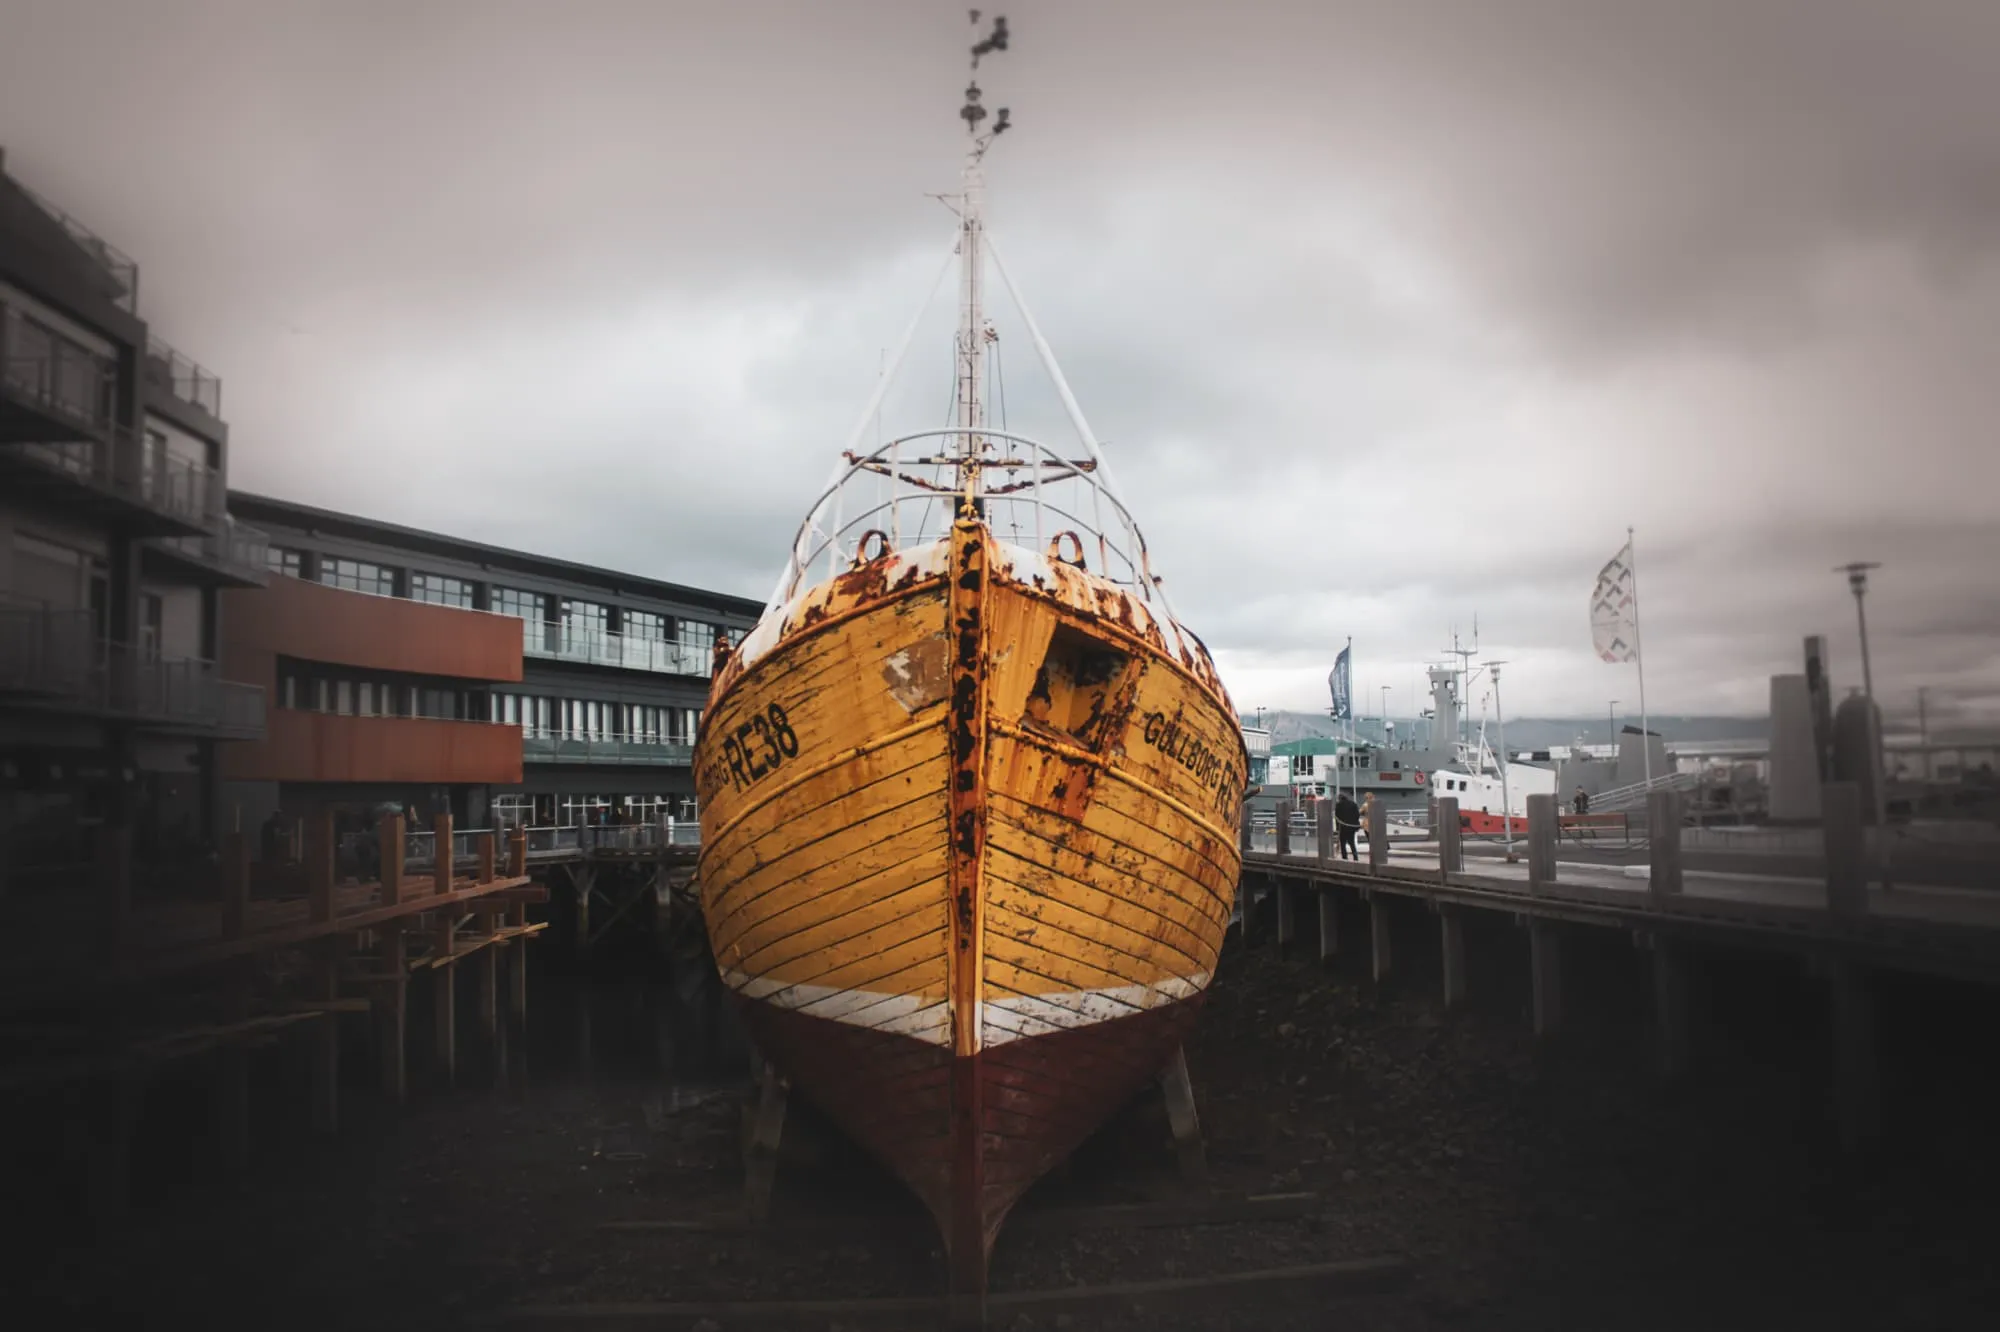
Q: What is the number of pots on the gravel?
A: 0